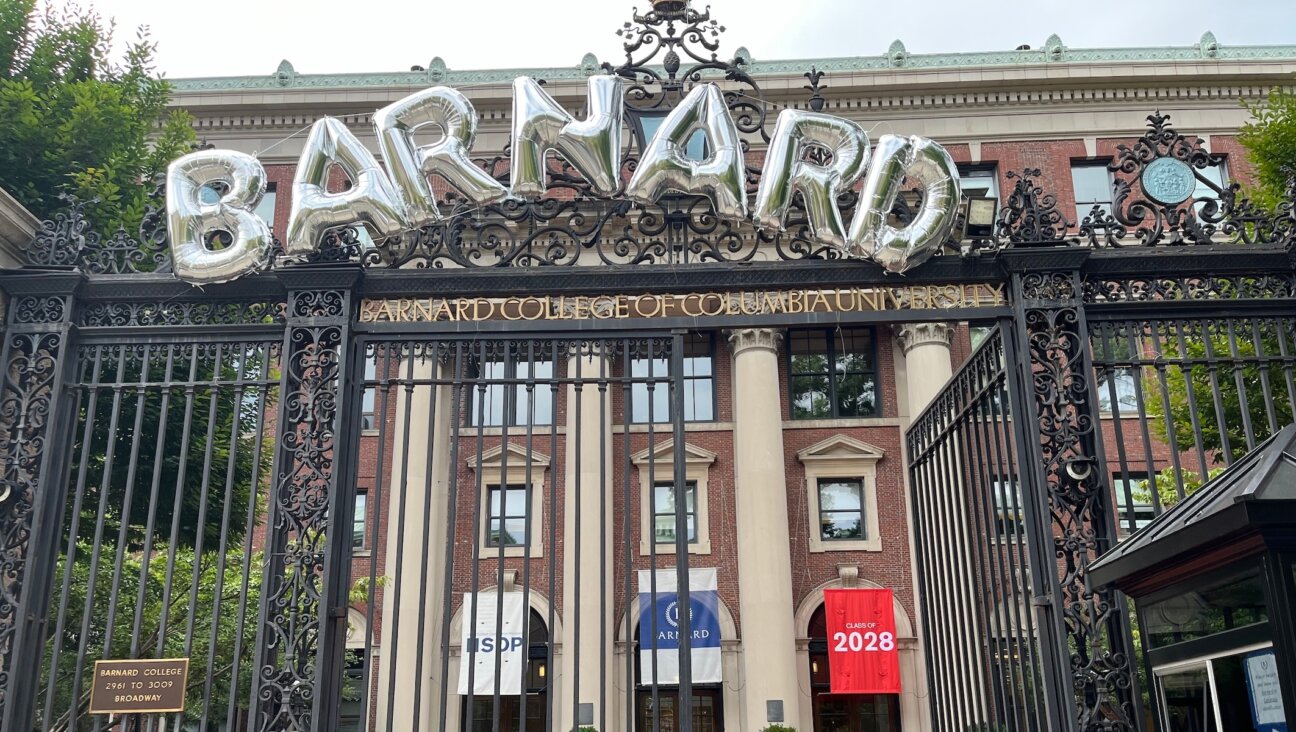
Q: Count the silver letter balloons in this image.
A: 7